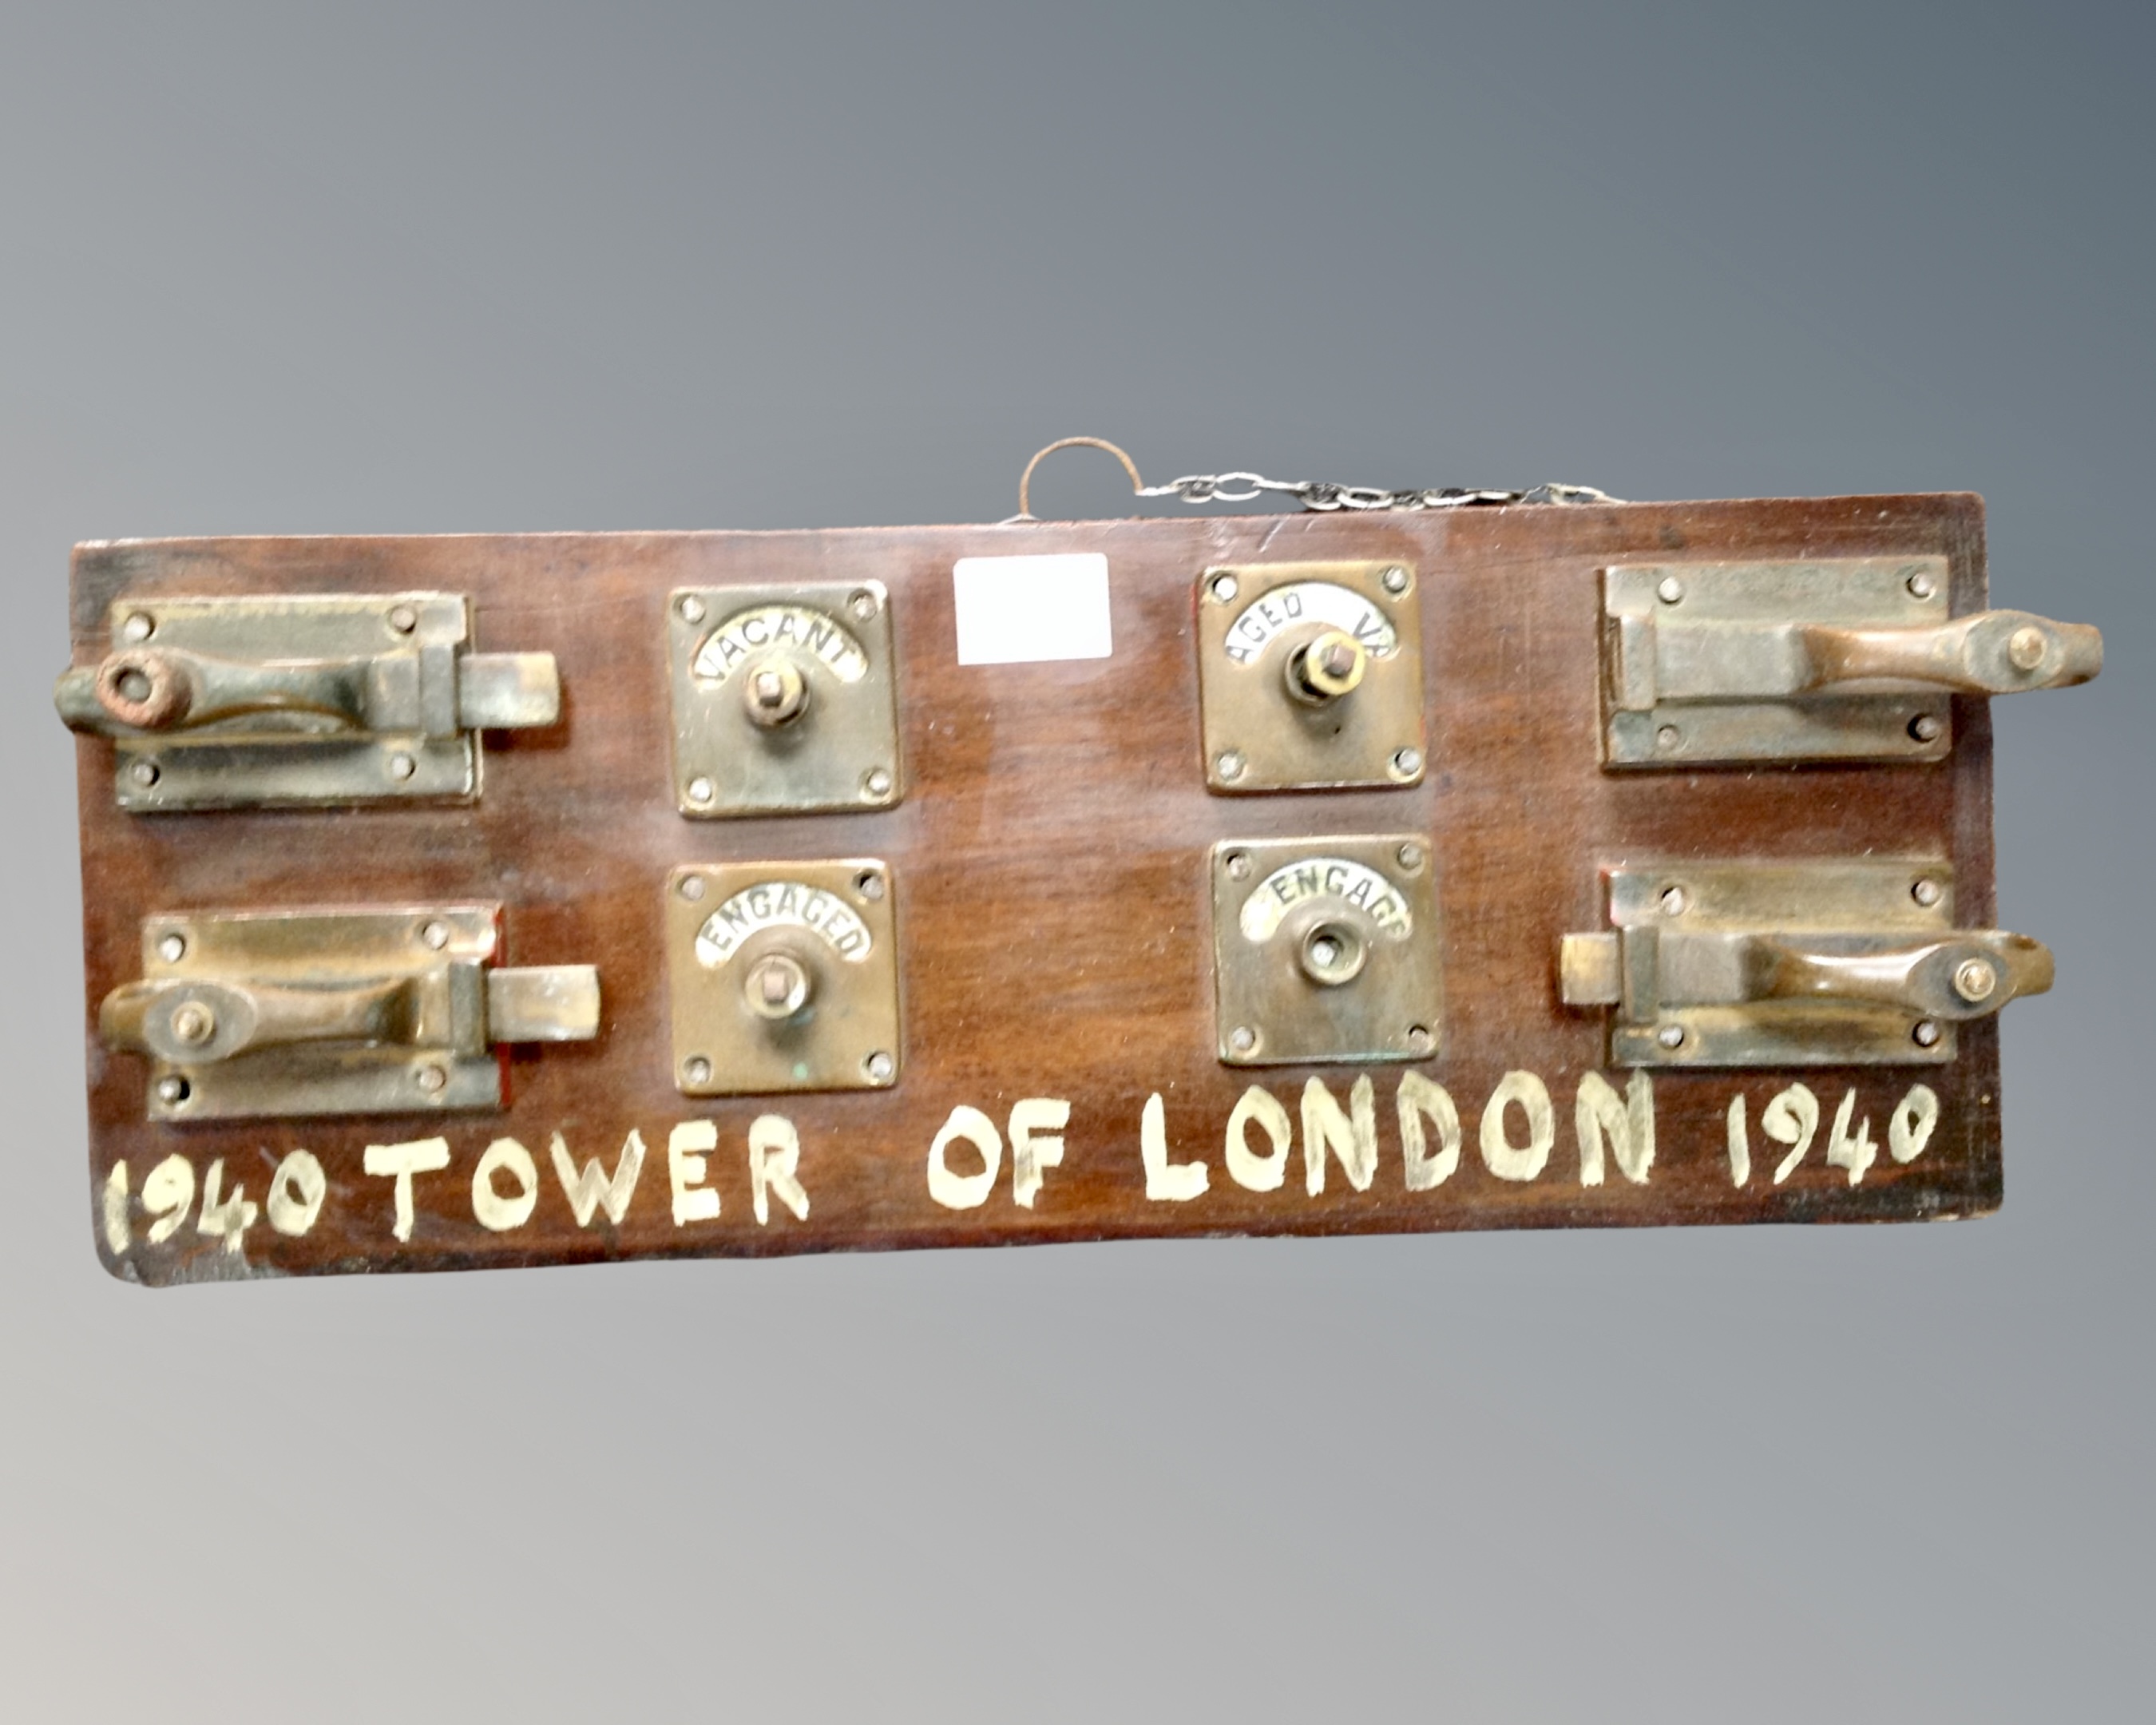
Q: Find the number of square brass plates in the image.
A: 4